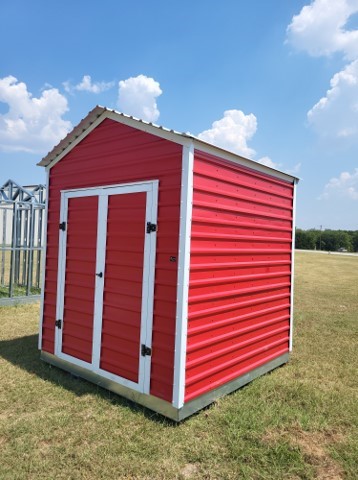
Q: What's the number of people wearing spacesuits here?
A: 0